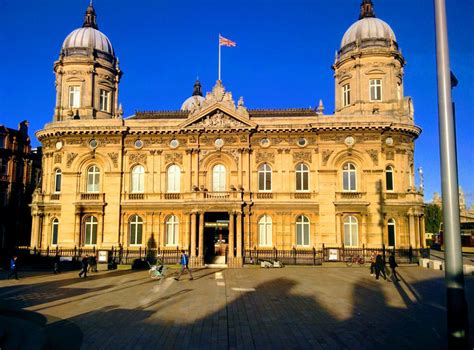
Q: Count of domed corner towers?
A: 2